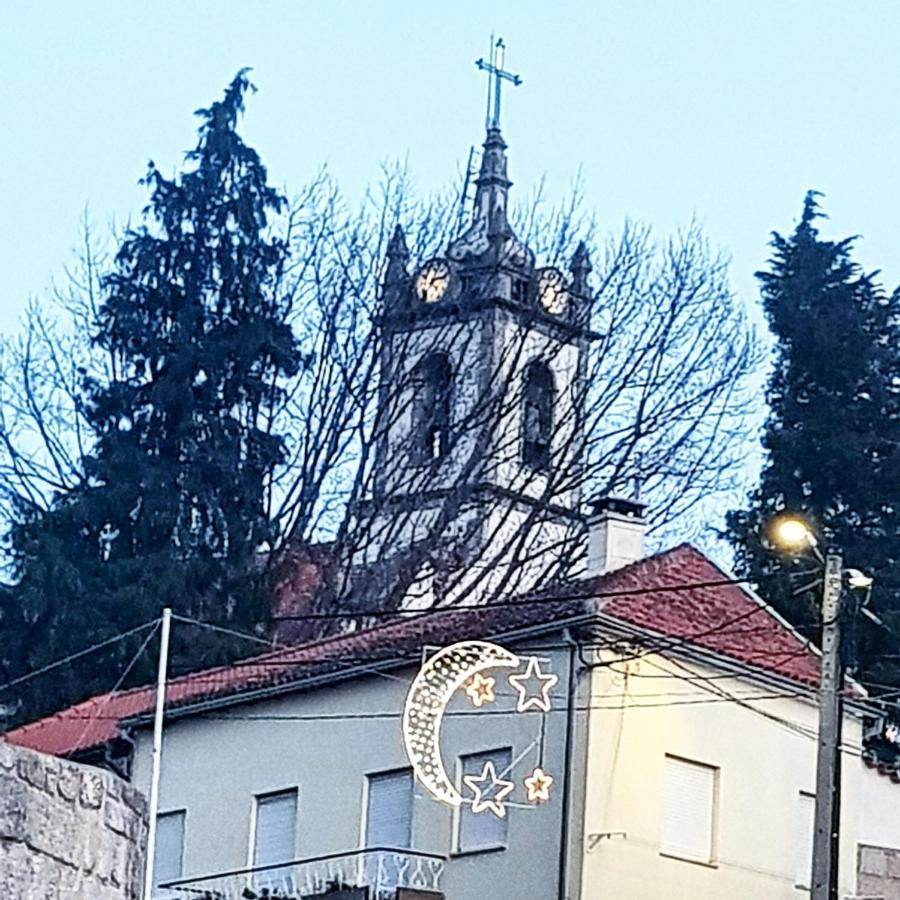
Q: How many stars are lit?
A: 4